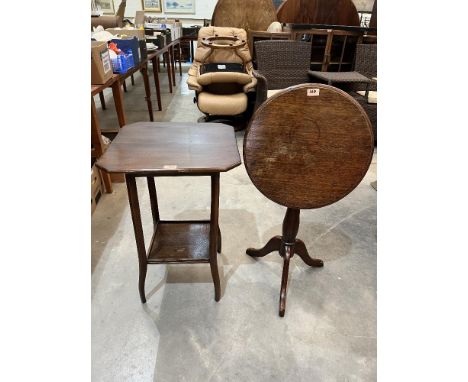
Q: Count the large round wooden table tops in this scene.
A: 3